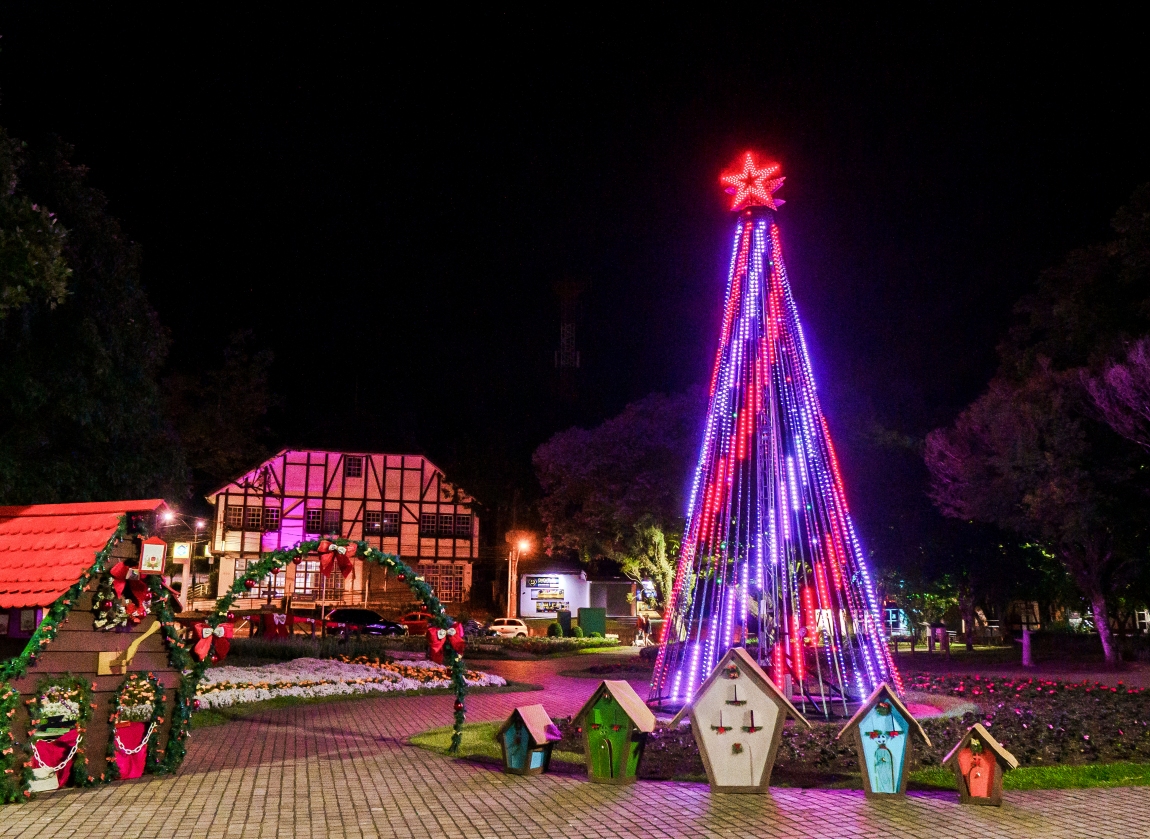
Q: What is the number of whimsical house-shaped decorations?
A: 5